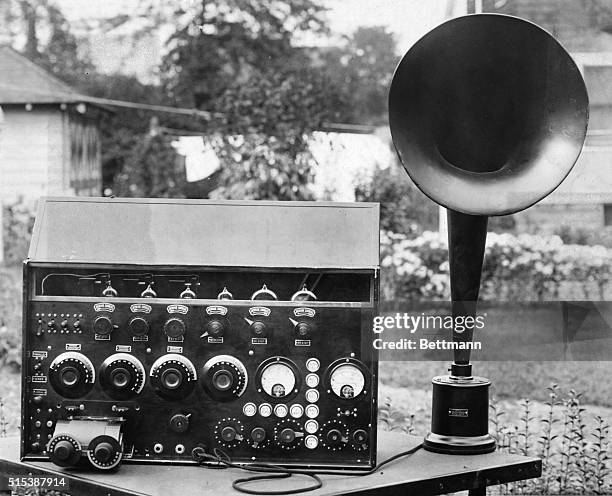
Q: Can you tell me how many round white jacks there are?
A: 10